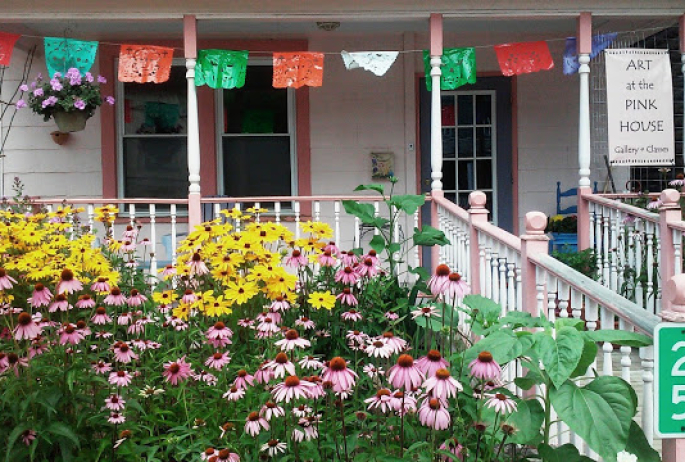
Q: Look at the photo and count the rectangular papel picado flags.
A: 9